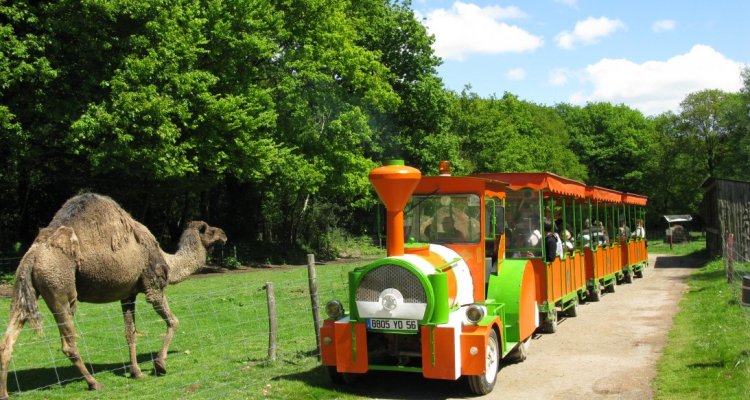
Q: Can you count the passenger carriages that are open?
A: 3